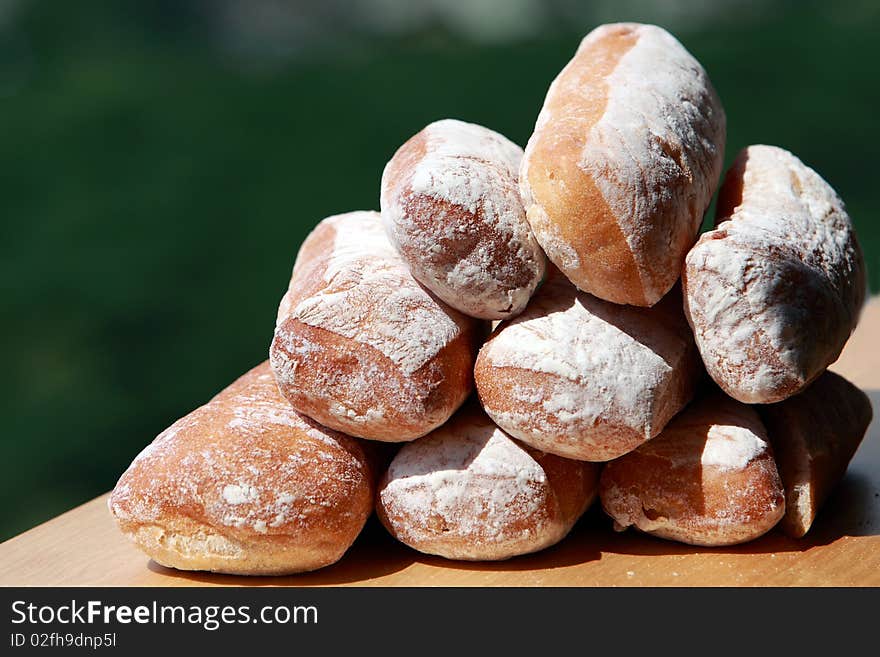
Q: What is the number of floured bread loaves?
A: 9